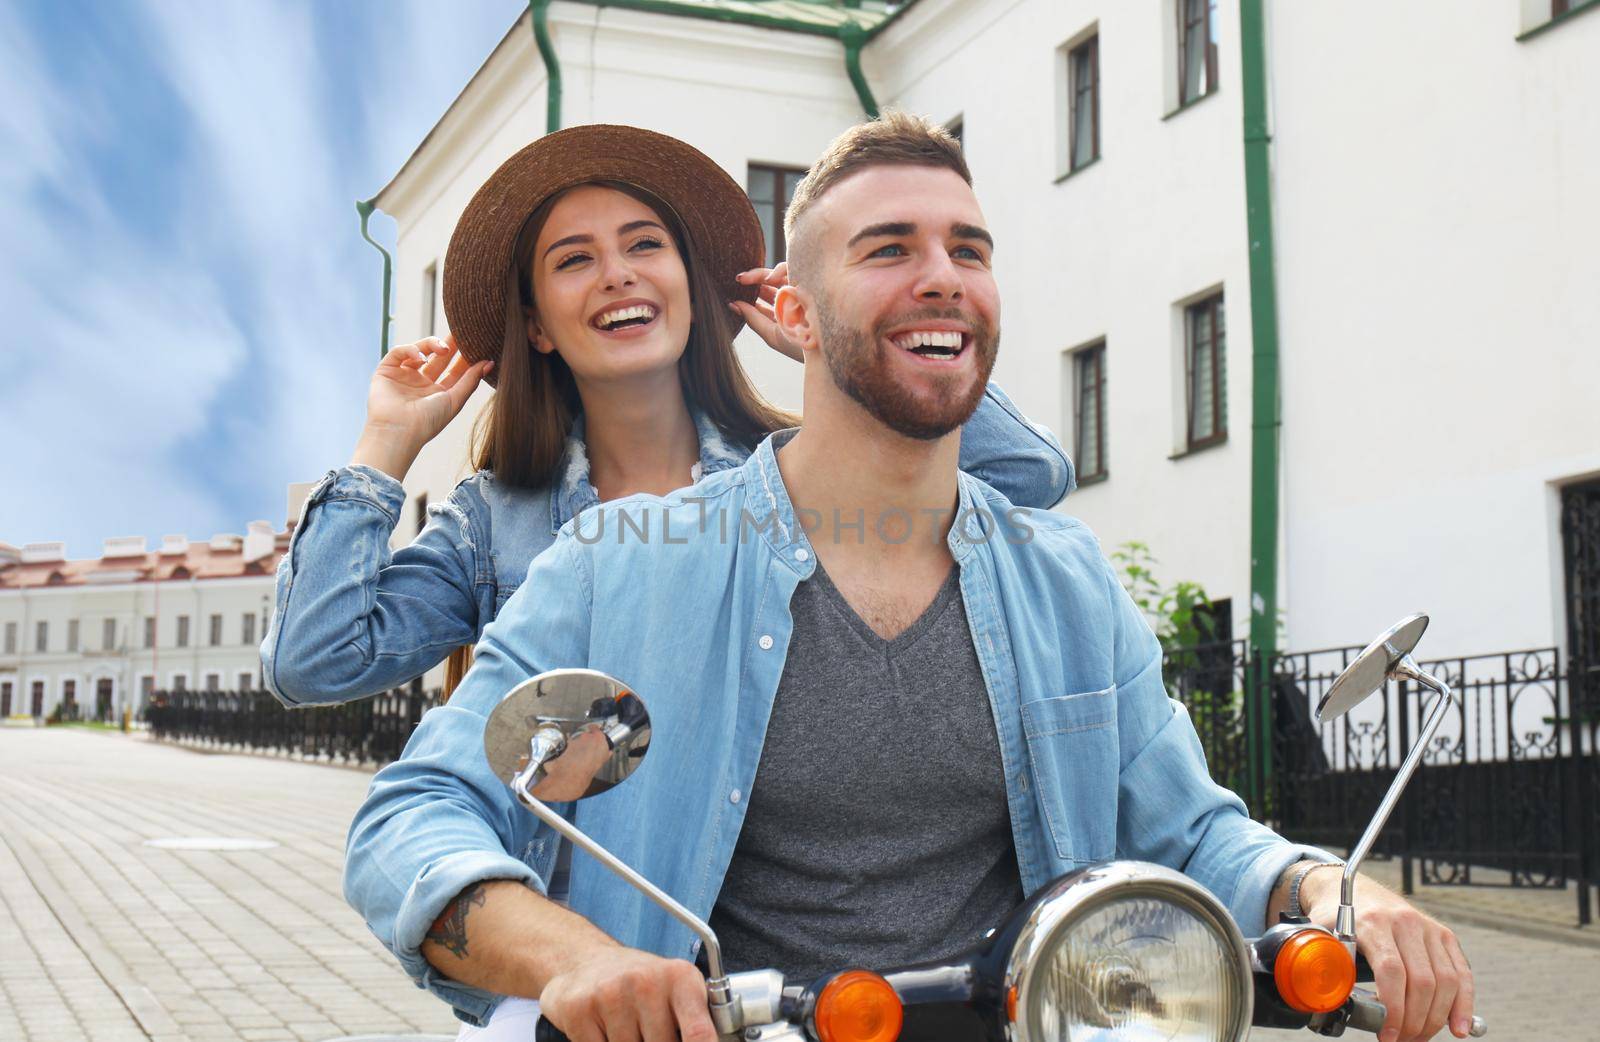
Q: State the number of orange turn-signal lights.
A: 2